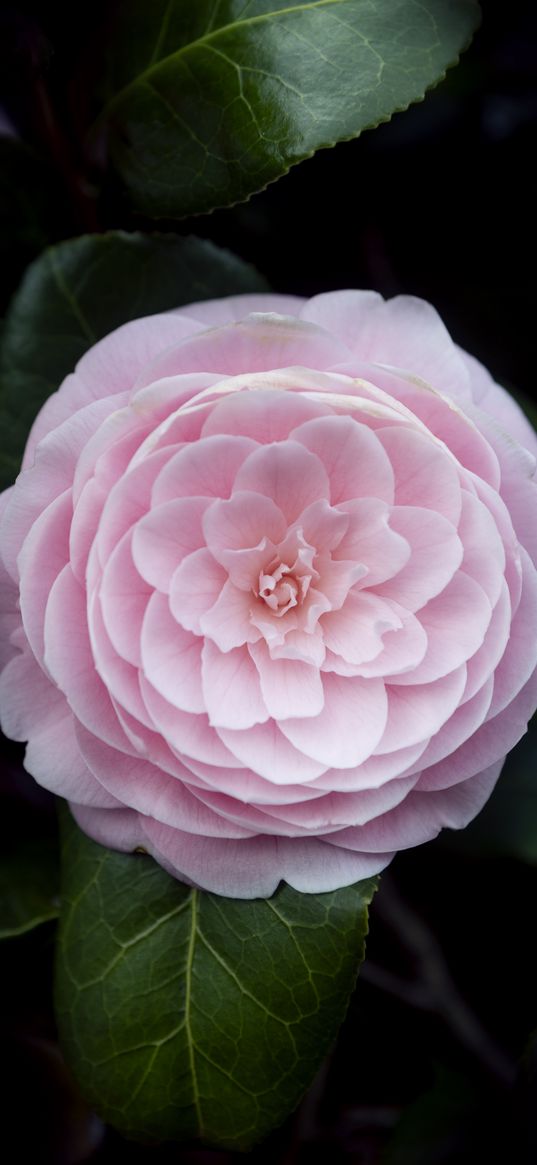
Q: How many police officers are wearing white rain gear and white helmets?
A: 0